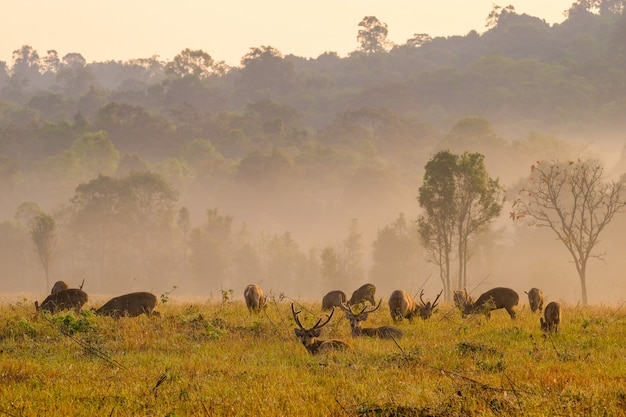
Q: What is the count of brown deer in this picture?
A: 13